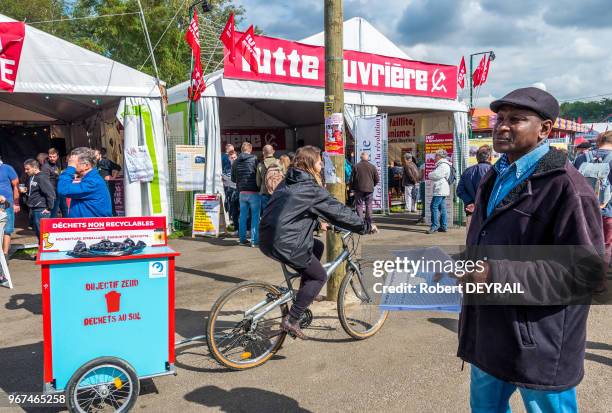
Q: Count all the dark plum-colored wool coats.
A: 1